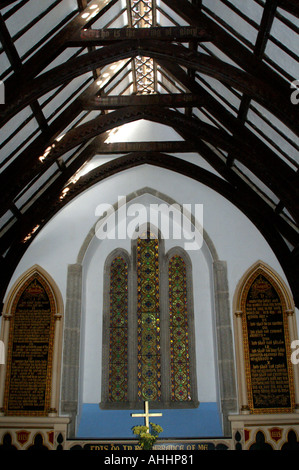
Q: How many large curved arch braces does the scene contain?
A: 3